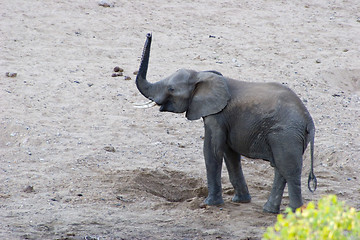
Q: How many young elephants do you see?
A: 1